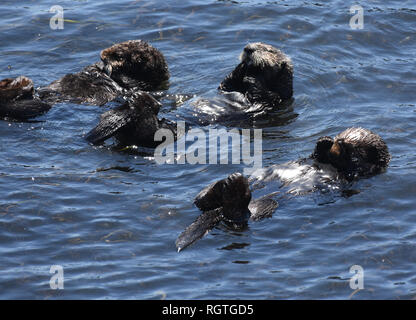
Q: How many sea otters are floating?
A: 3